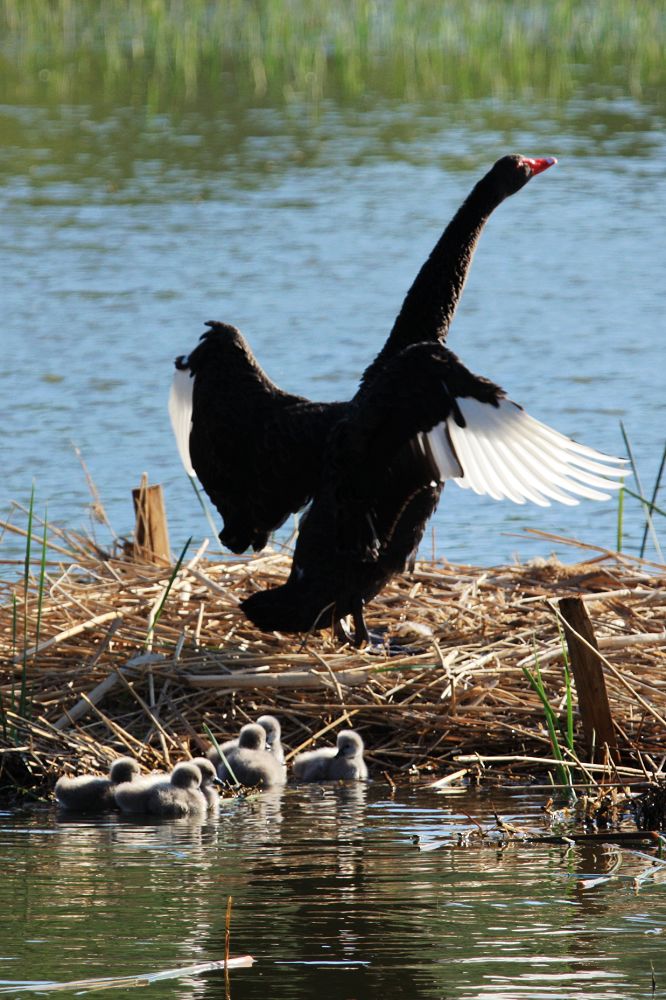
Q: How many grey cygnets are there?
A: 6